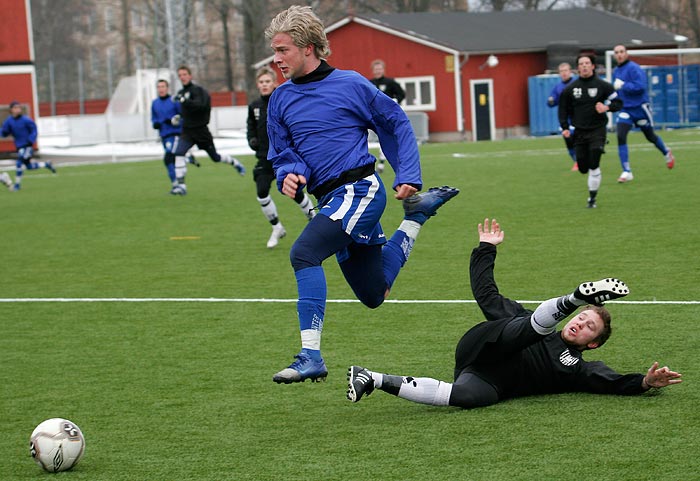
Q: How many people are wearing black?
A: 5